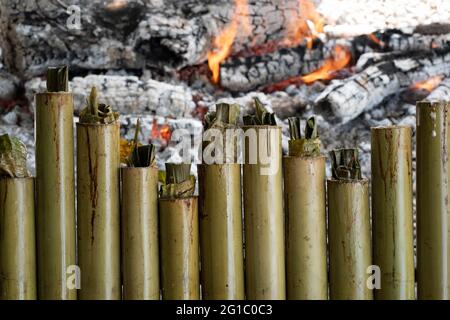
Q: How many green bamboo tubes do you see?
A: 11